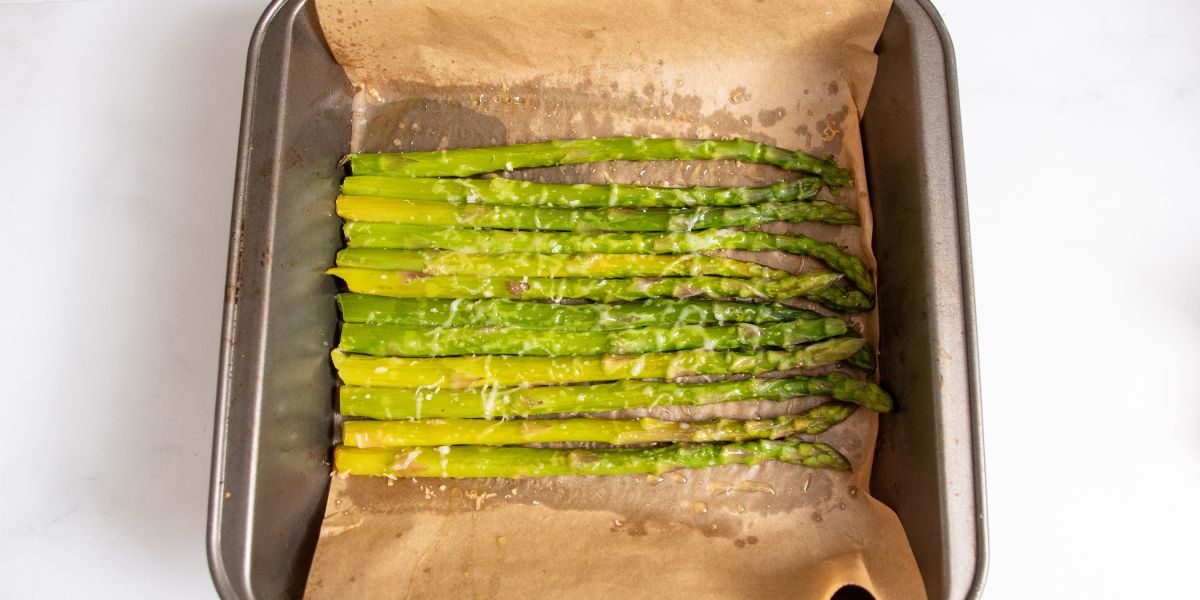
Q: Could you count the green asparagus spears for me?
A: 12